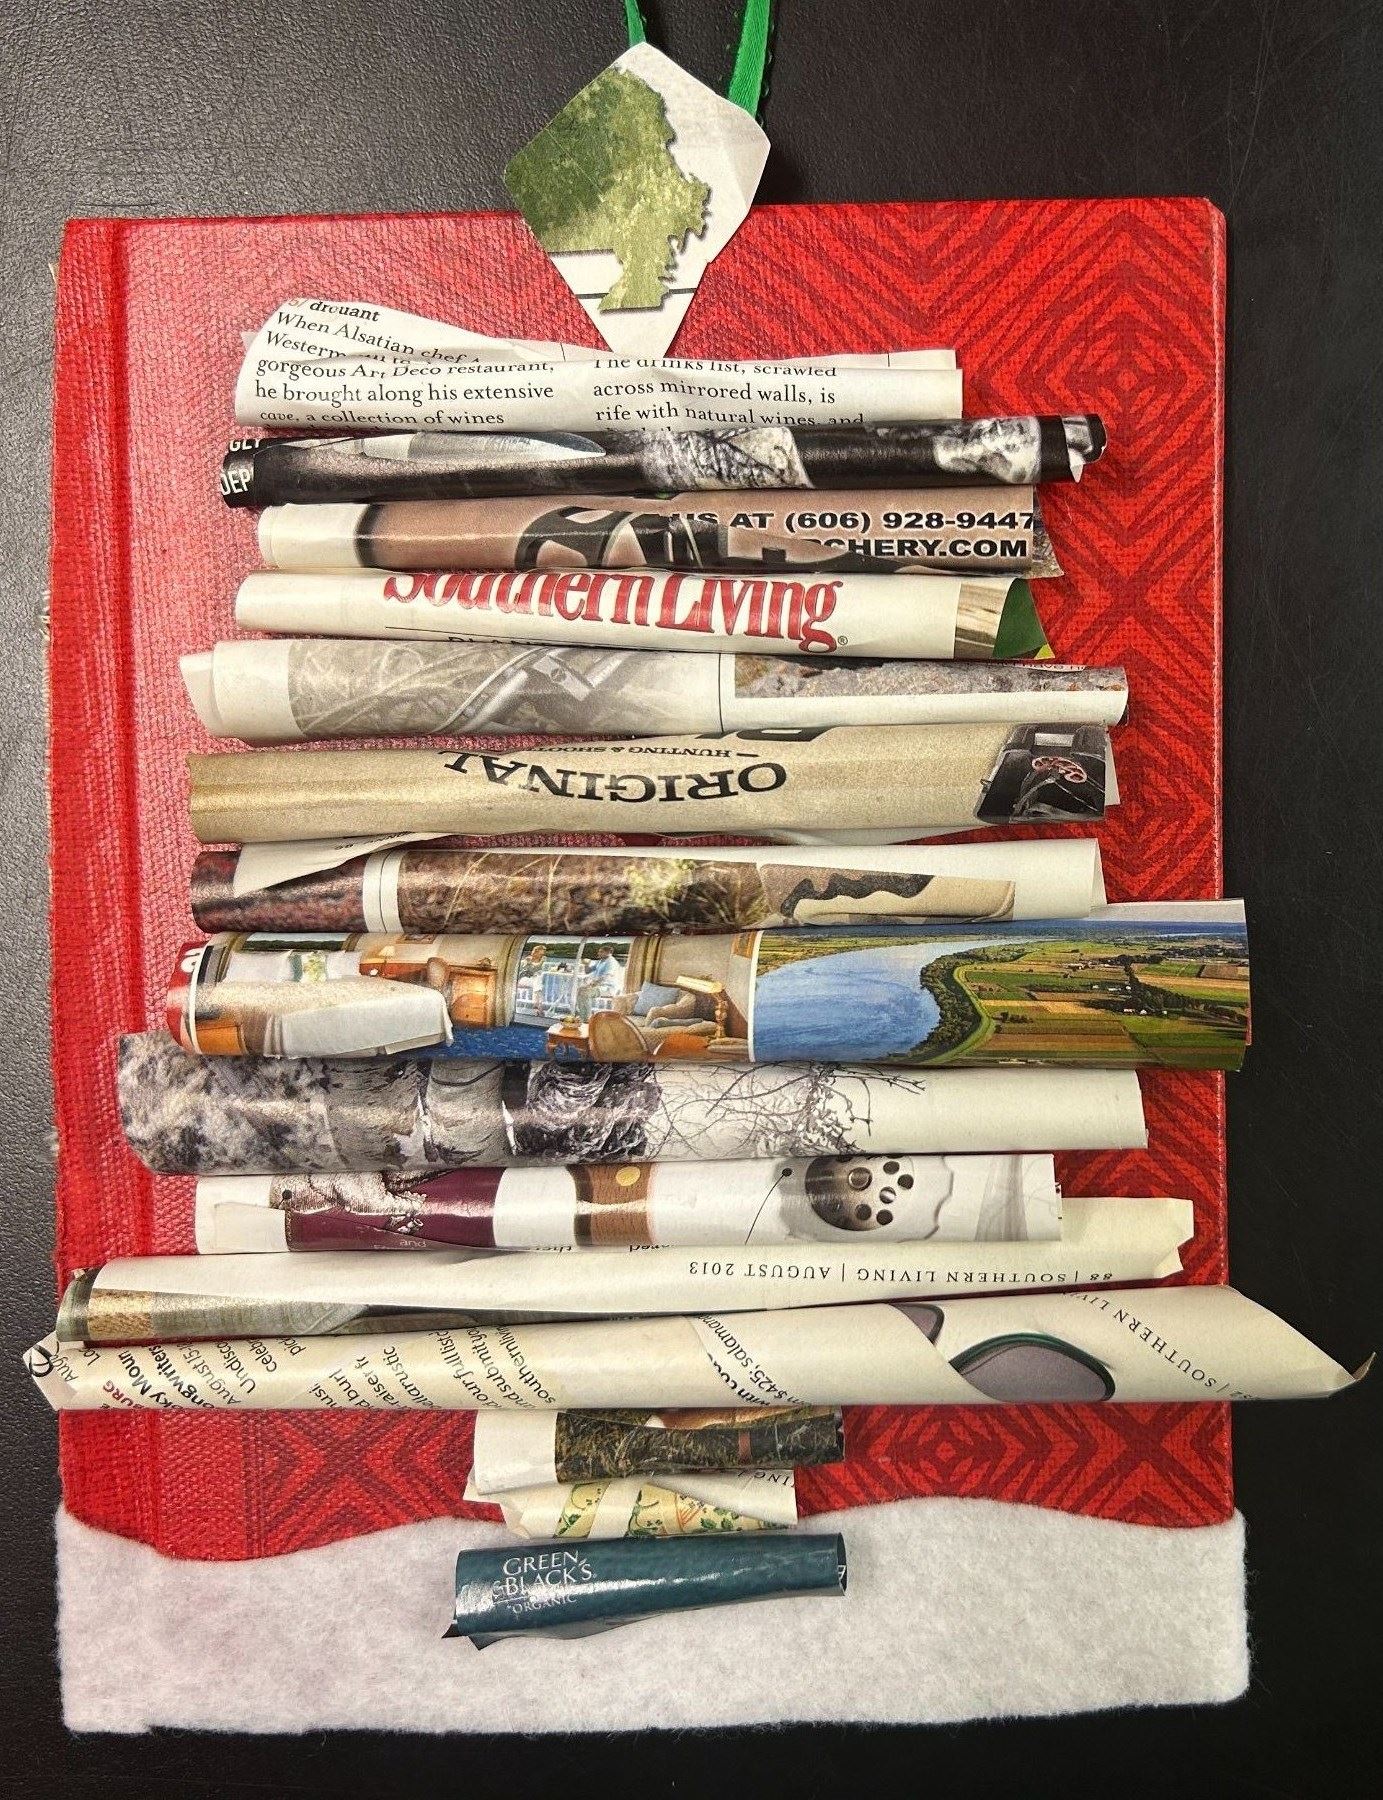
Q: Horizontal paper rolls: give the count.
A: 15